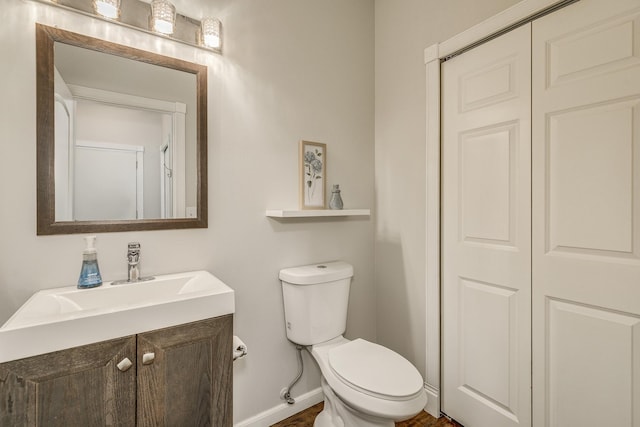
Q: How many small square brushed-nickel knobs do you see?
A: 2